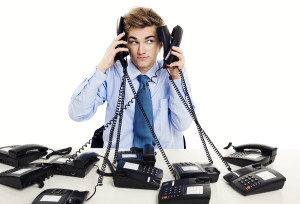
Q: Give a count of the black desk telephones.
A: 10